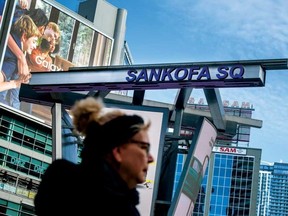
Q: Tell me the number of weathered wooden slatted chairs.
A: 0